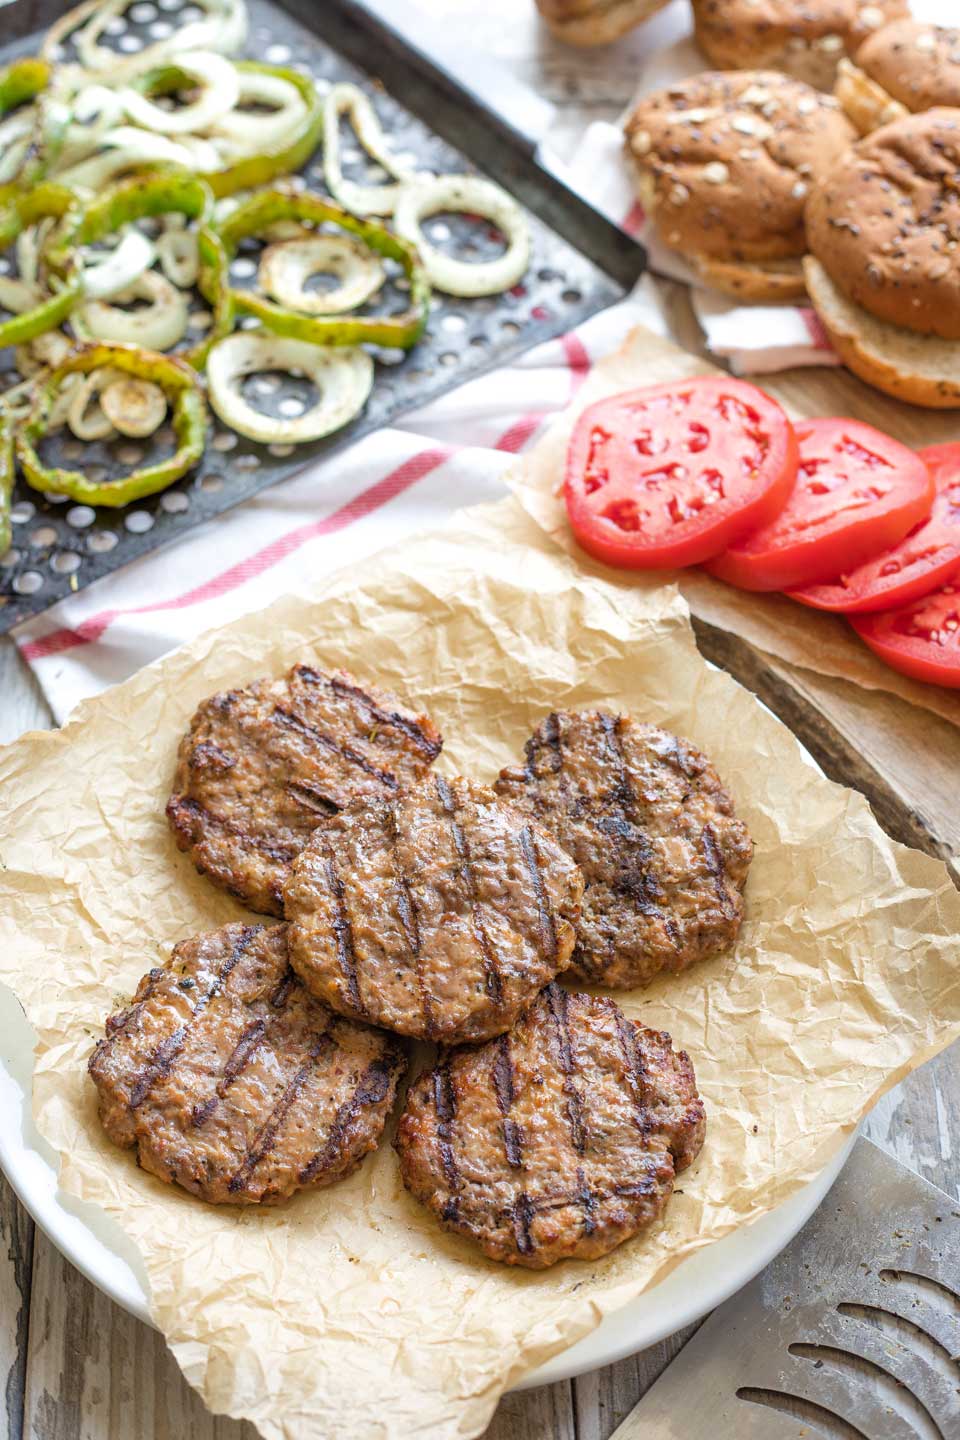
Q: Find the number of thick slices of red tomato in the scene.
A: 4